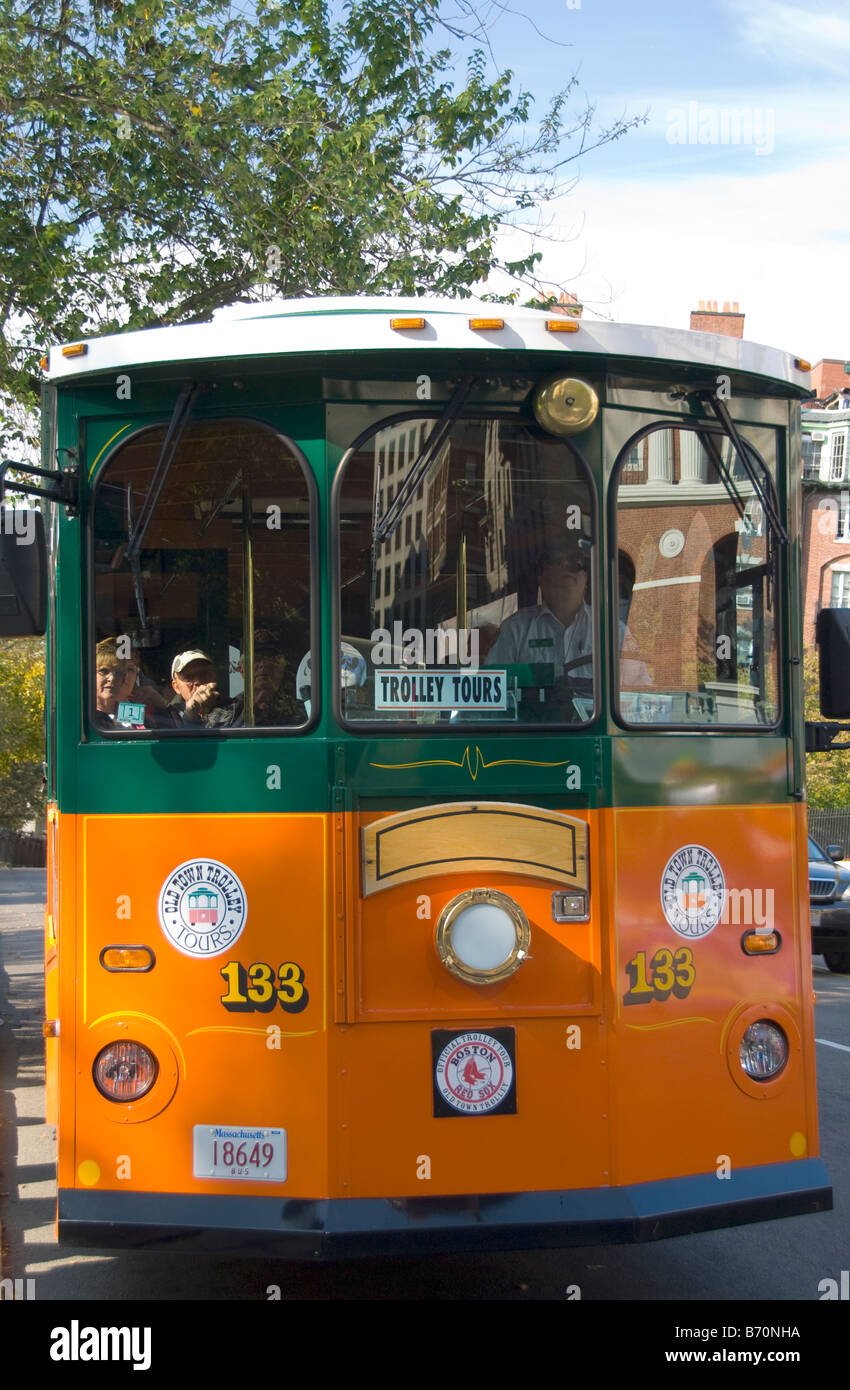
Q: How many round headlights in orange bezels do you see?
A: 2